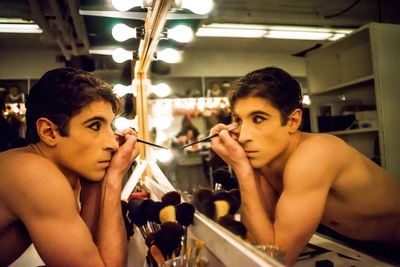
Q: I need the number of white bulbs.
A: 11